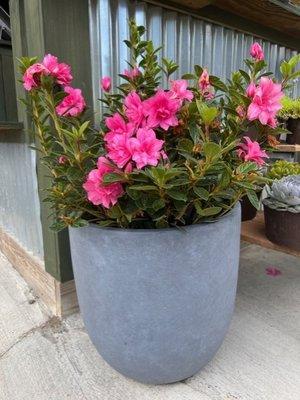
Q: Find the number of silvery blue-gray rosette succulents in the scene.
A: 1